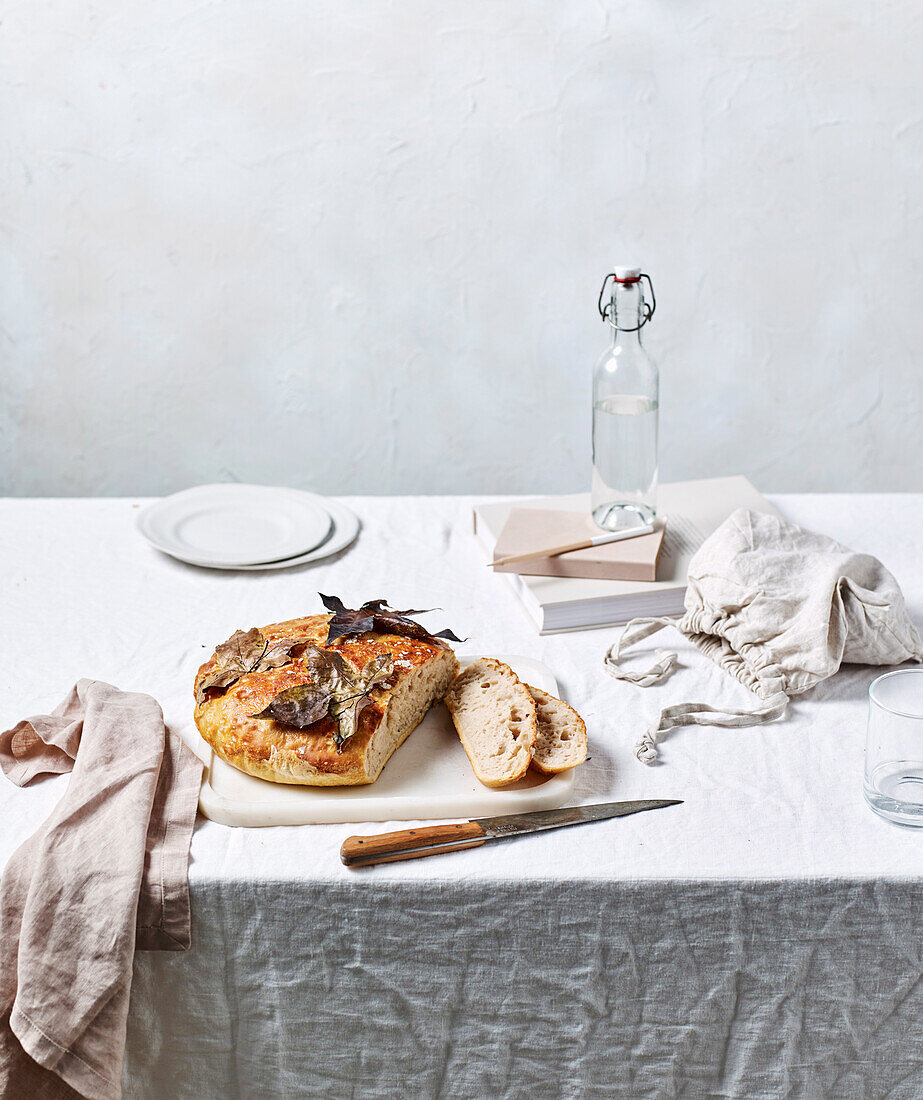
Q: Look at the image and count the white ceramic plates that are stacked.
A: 2